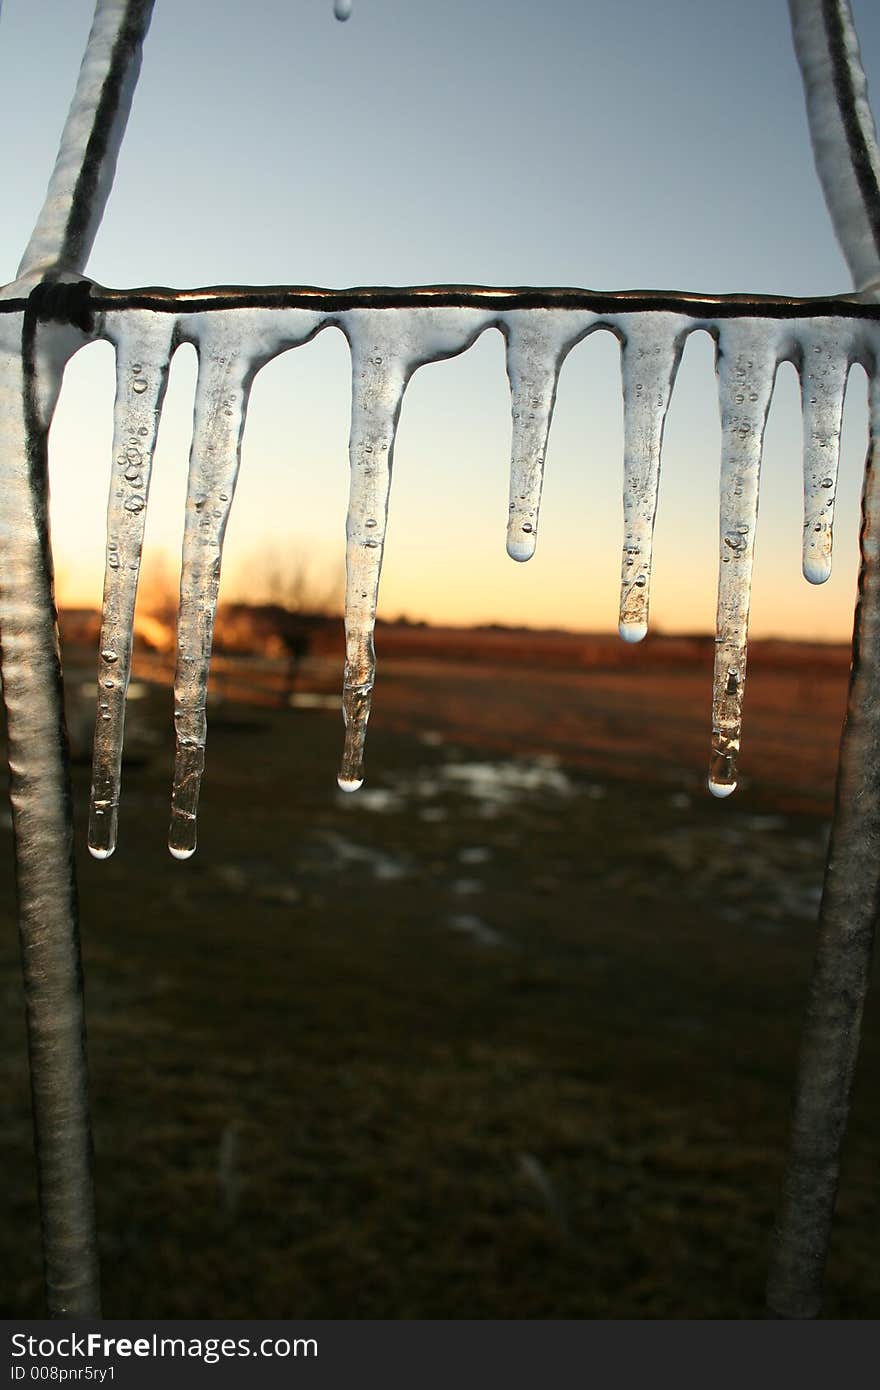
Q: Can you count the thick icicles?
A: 7